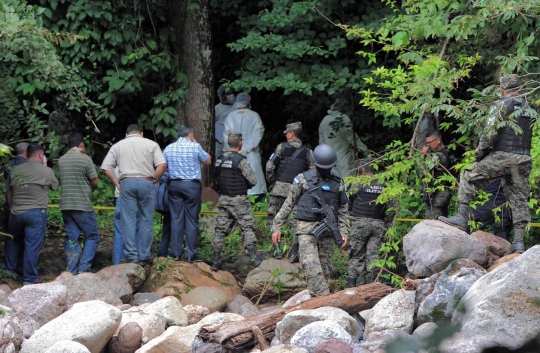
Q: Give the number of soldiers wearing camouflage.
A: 6